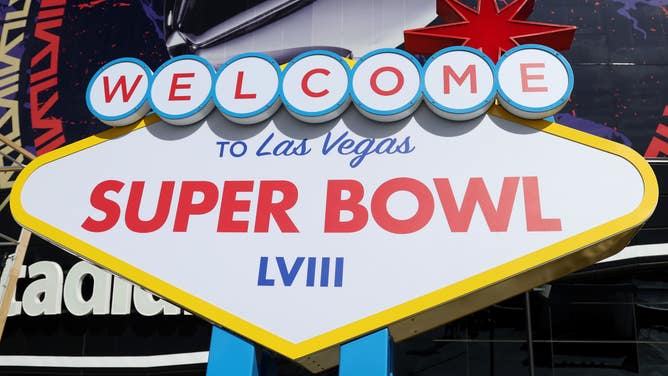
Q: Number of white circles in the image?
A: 7